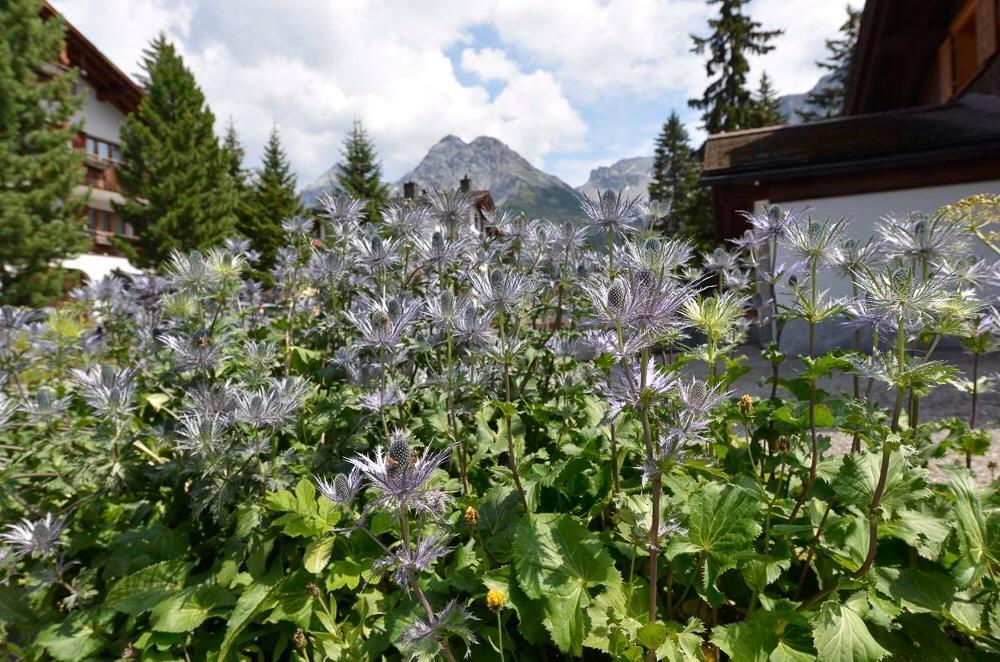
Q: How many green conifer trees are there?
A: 9